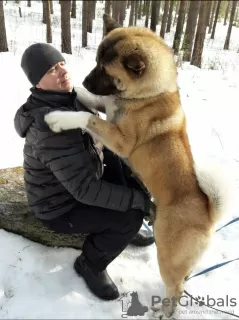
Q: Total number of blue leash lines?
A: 2